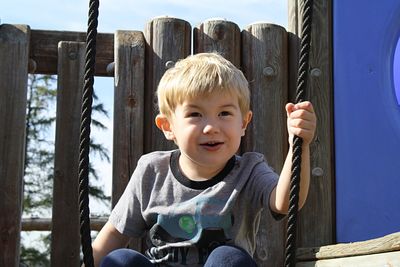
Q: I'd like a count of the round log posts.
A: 3